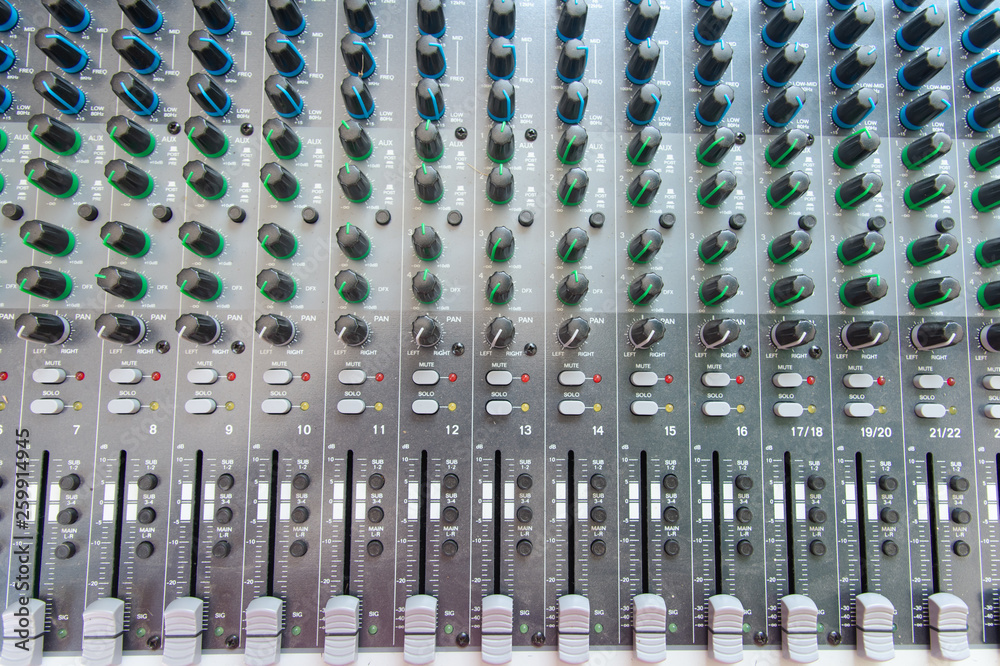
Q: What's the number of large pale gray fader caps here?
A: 13